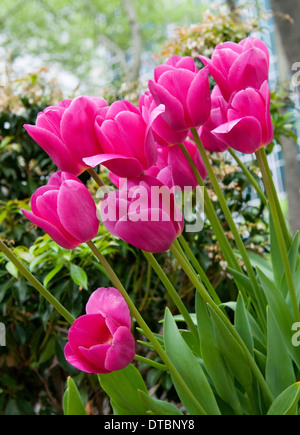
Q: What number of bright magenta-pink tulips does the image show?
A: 11